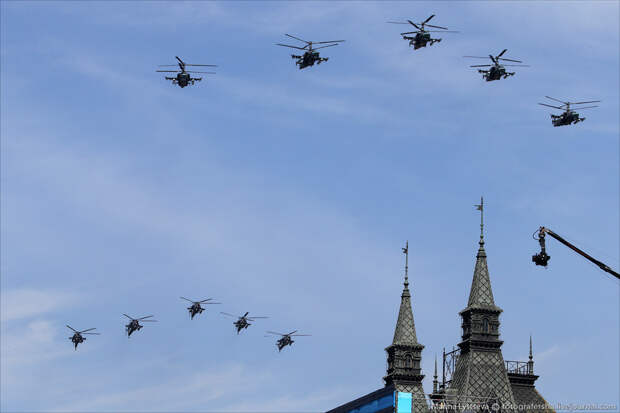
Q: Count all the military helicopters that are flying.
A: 10